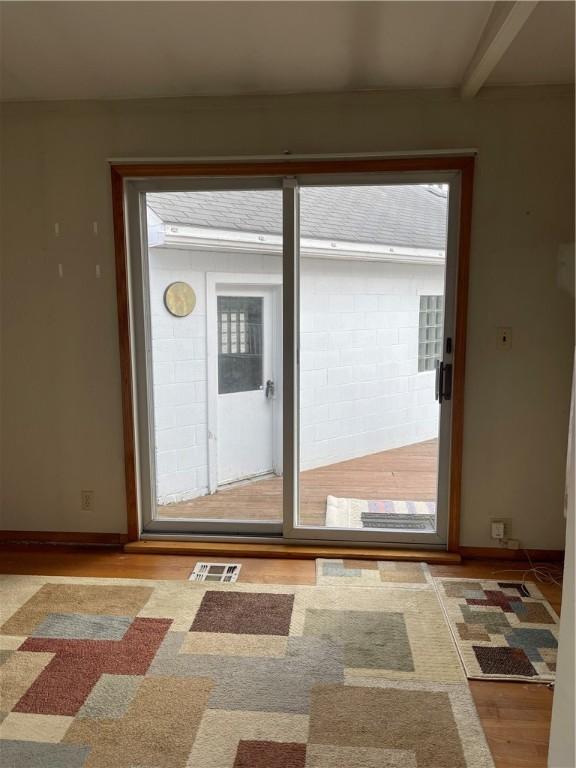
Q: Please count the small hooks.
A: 4